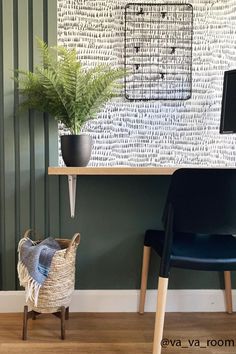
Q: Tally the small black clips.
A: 6